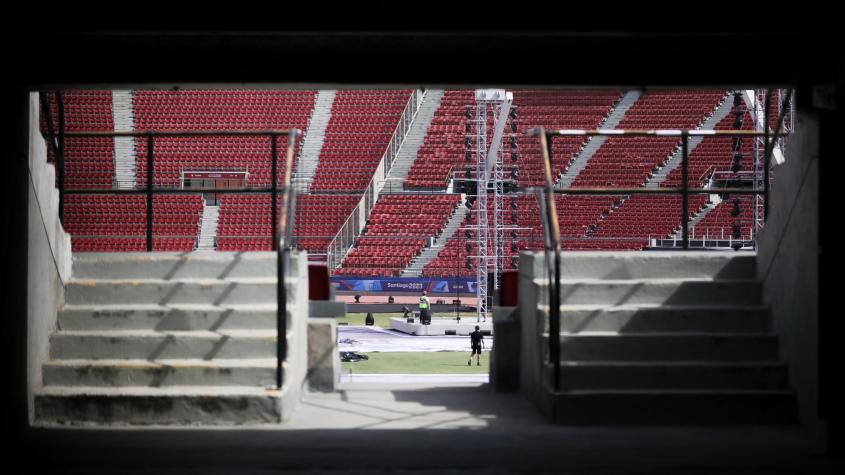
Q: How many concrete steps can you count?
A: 12